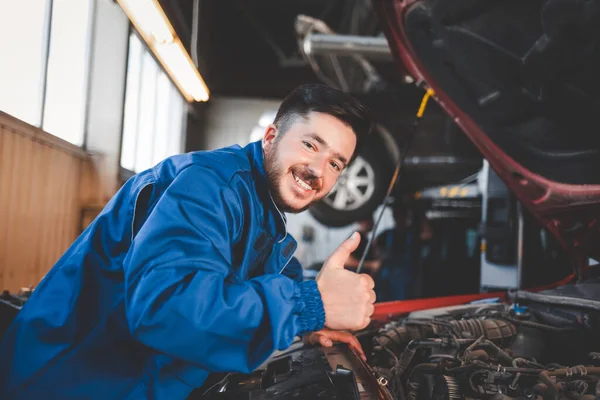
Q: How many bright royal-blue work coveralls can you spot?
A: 1